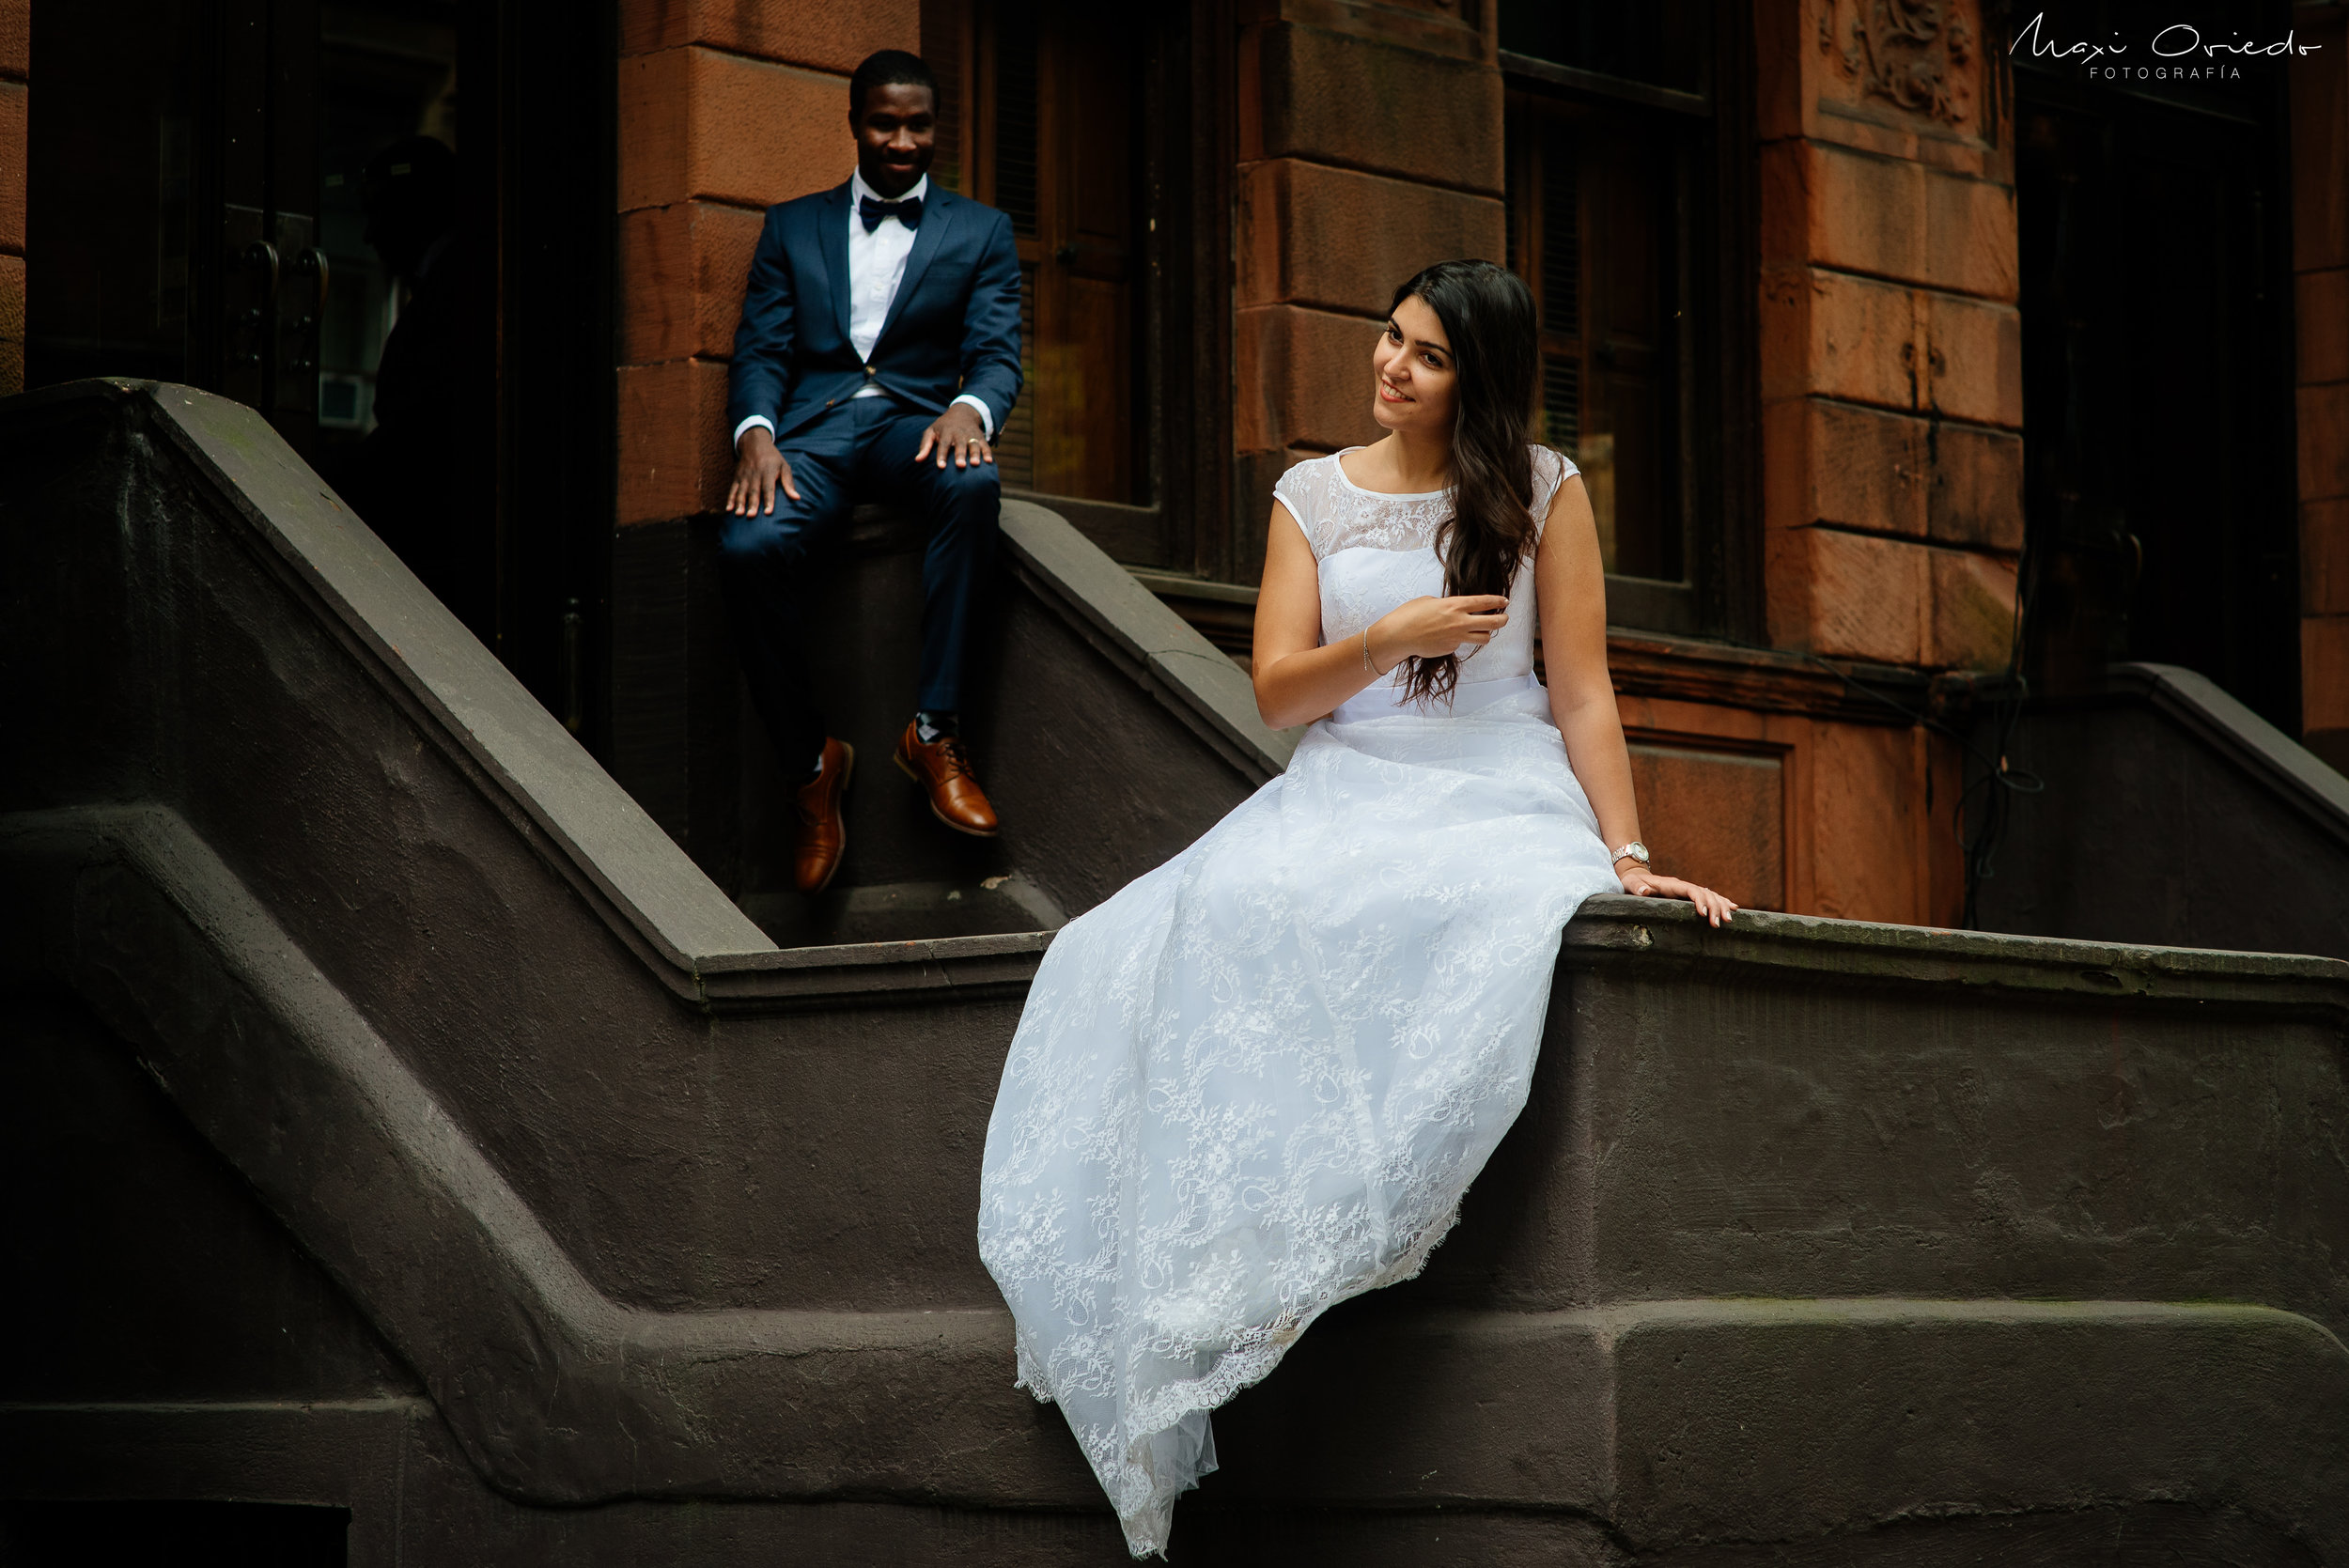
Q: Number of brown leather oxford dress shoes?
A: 2